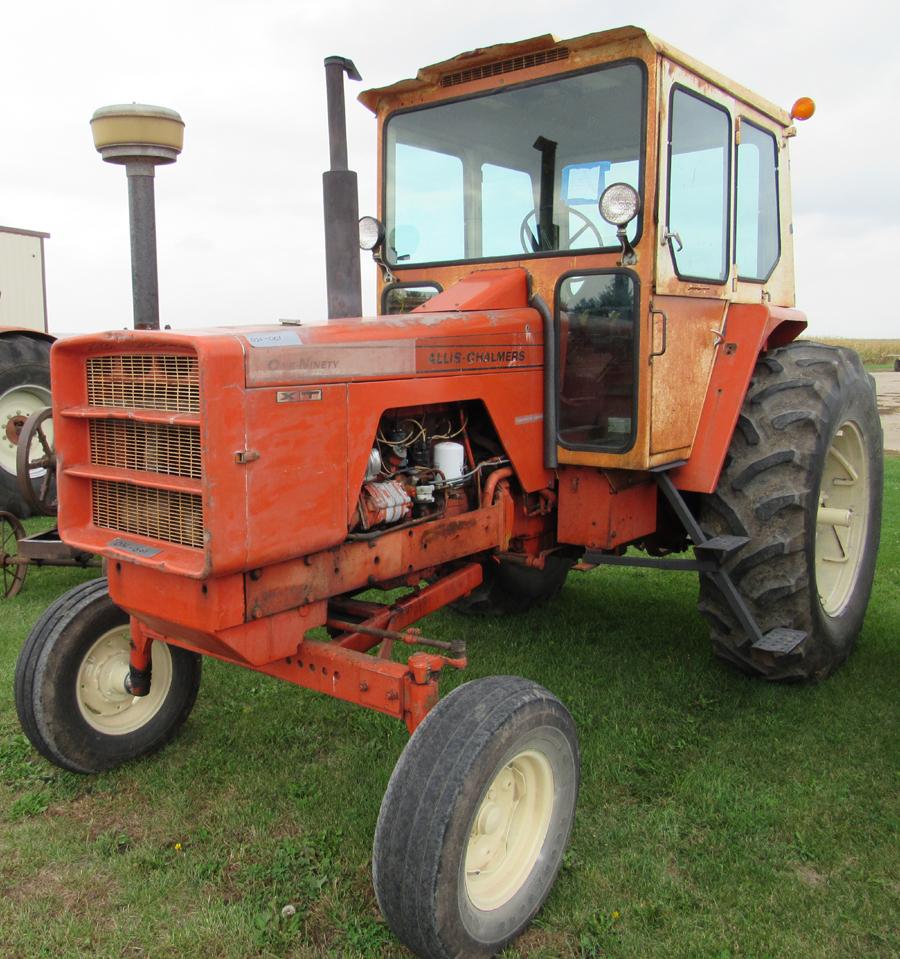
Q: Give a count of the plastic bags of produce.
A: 0